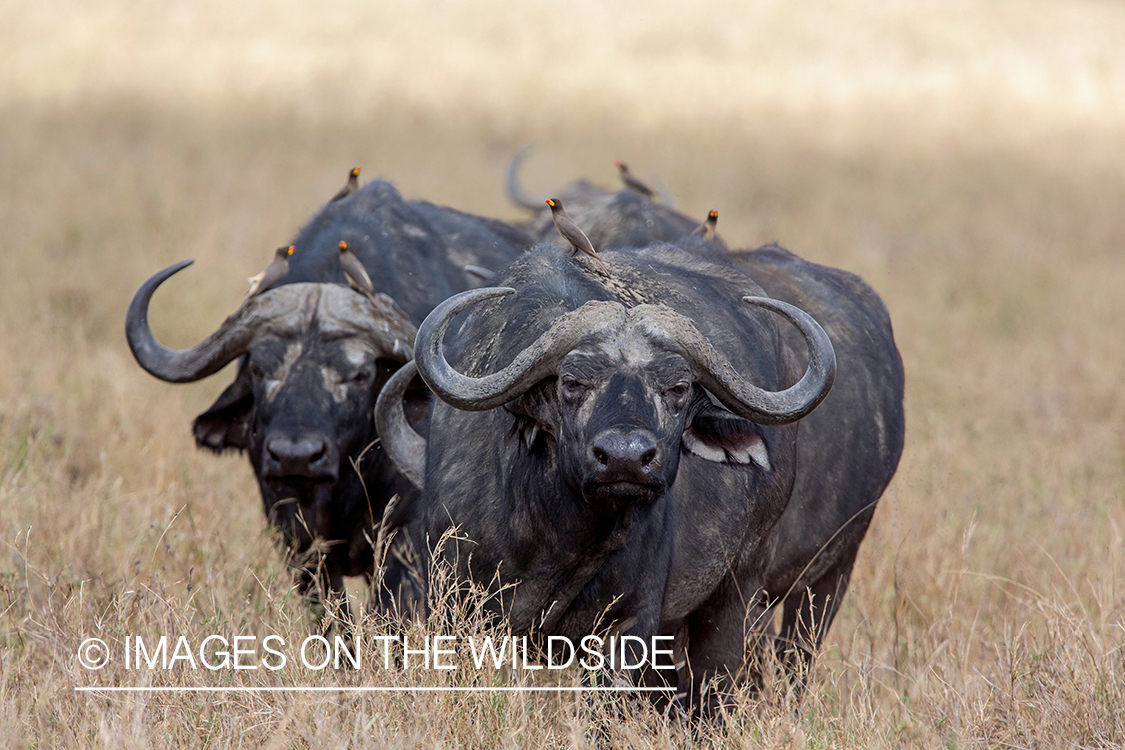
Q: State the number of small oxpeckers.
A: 6